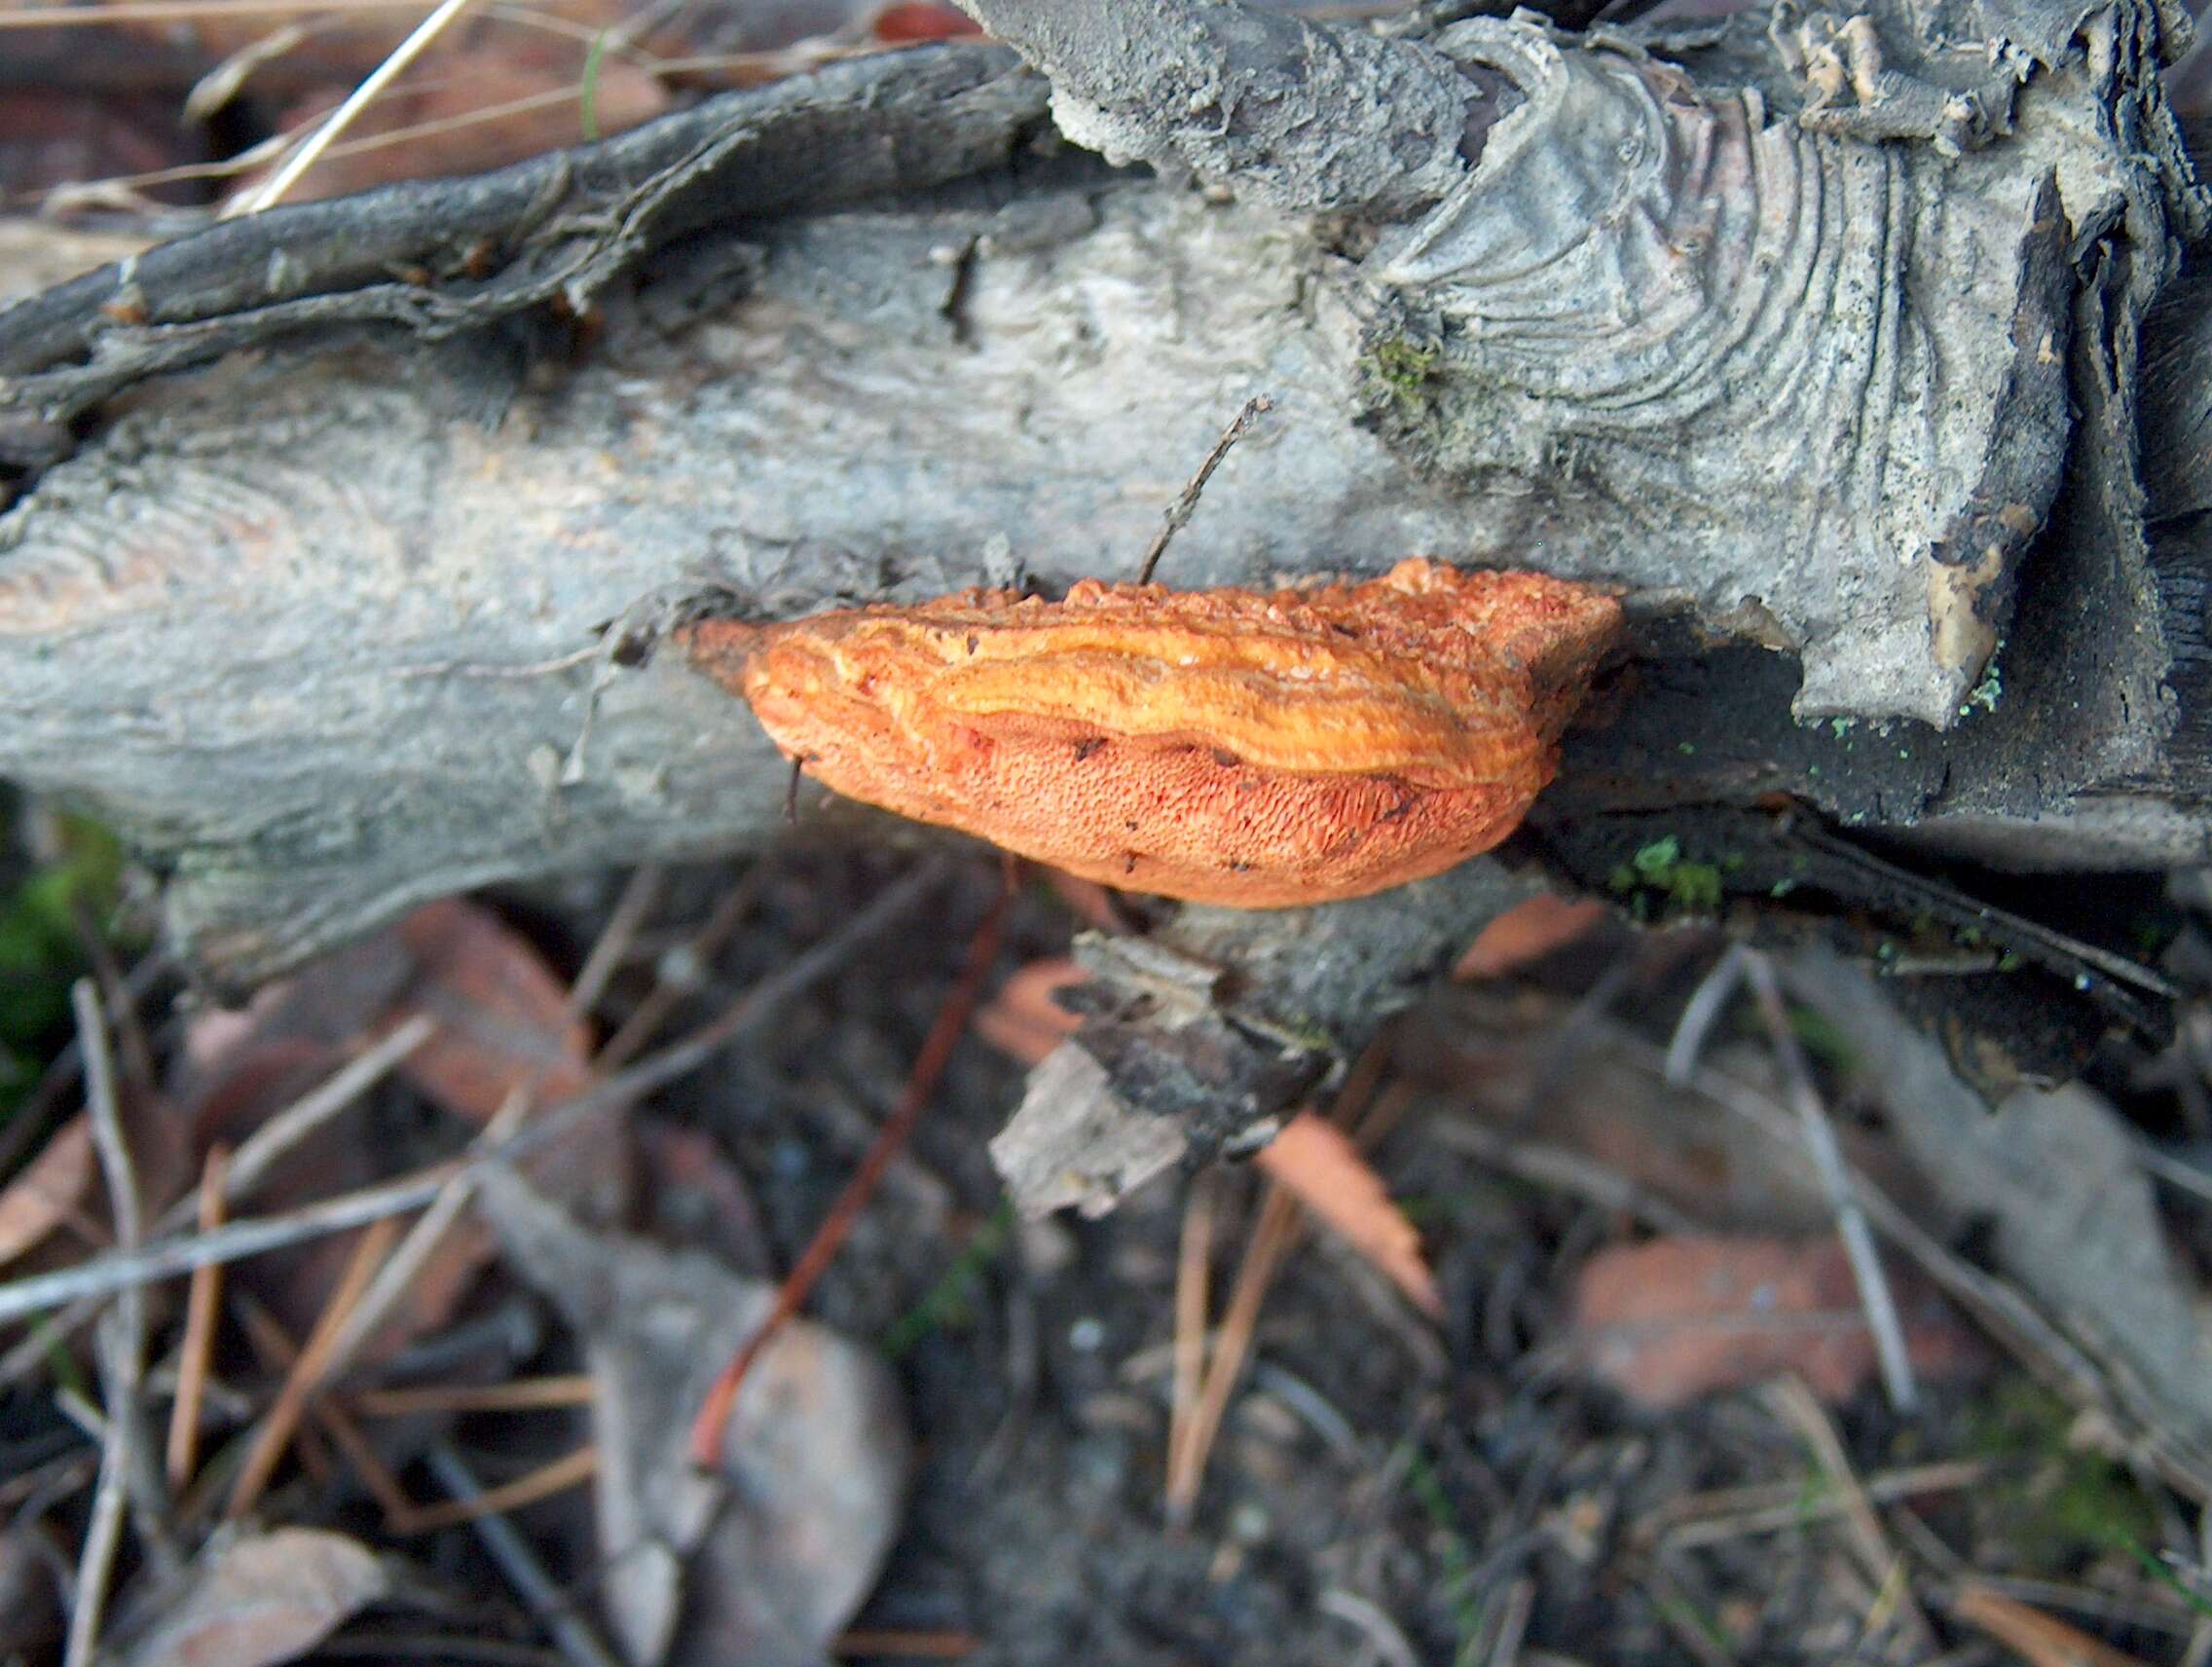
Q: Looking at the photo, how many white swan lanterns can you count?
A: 0